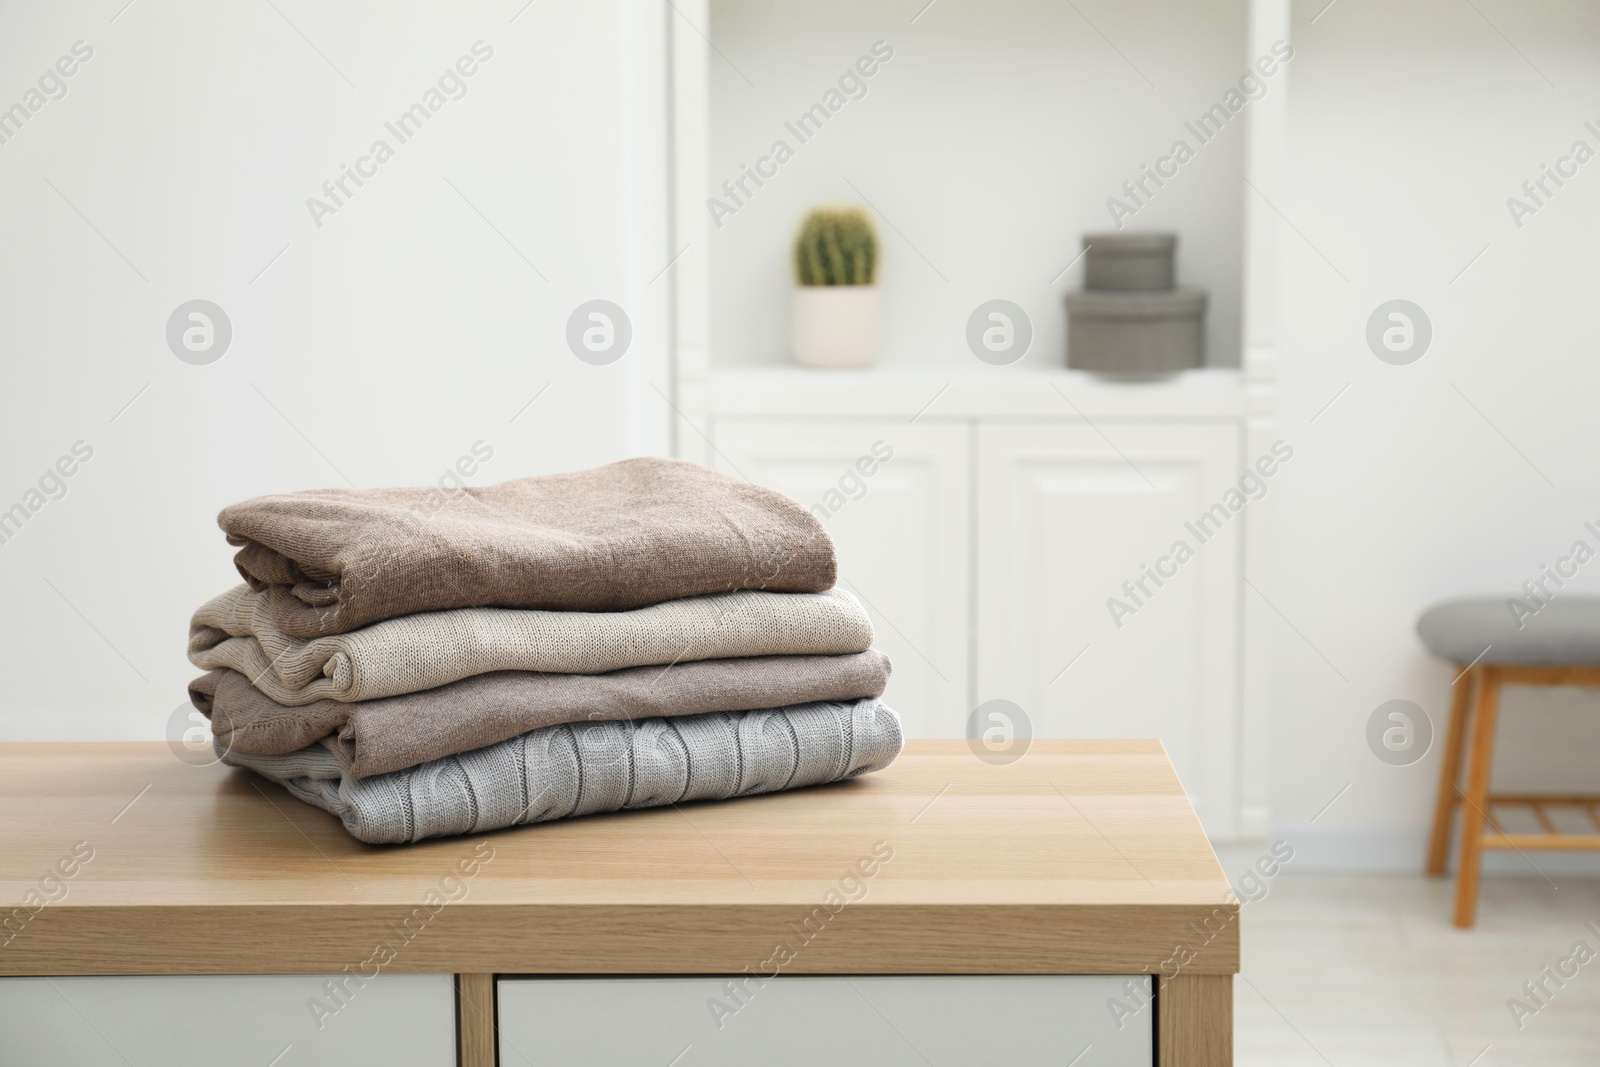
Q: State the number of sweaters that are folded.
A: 4